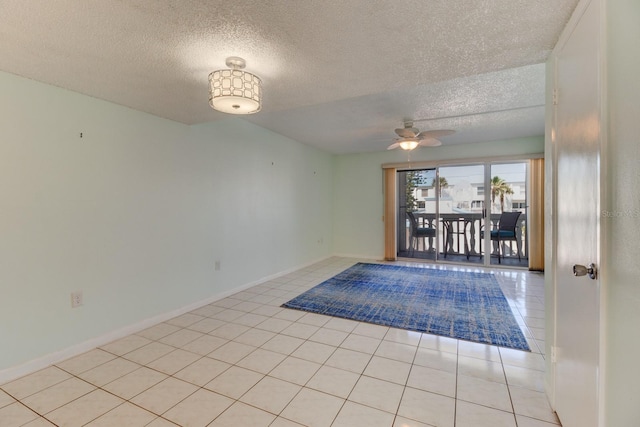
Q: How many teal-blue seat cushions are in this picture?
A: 2